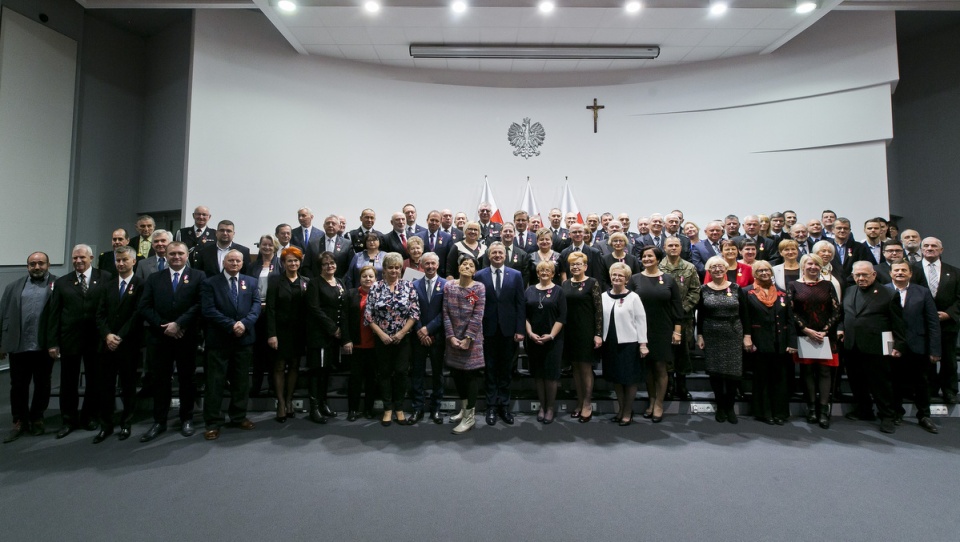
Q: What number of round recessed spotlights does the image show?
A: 7